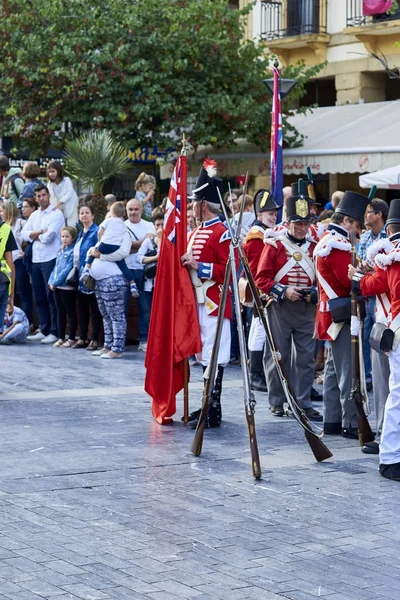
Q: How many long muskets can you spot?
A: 4